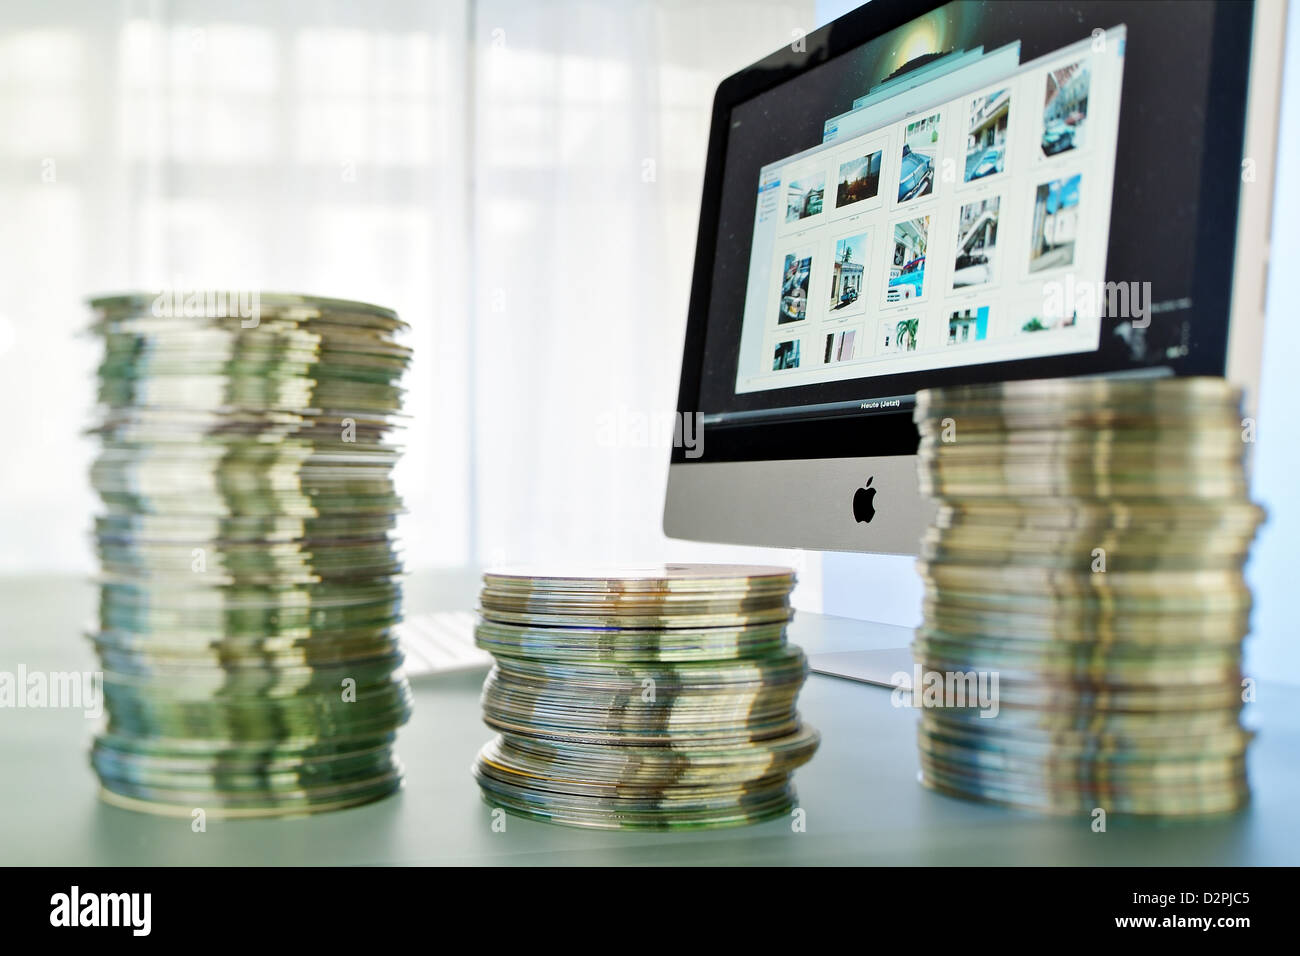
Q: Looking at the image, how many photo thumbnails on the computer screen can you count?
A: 15